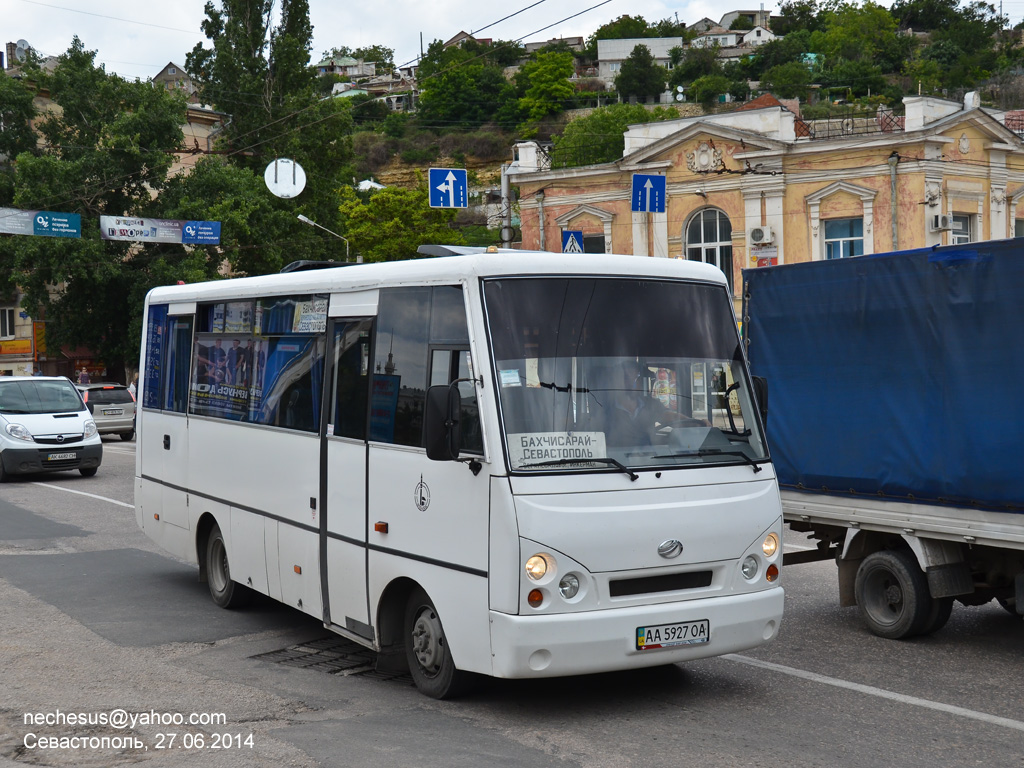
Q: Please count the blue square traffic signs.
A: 3